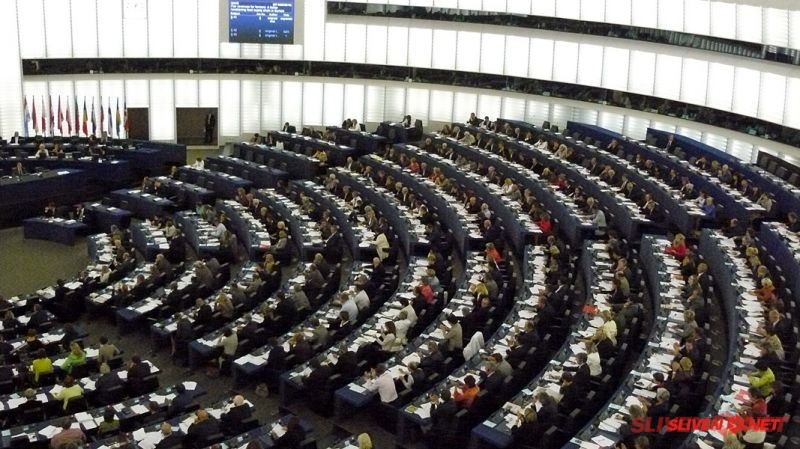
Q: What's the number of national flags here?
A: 13